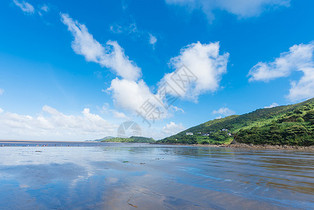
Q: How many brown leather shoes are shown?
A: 0